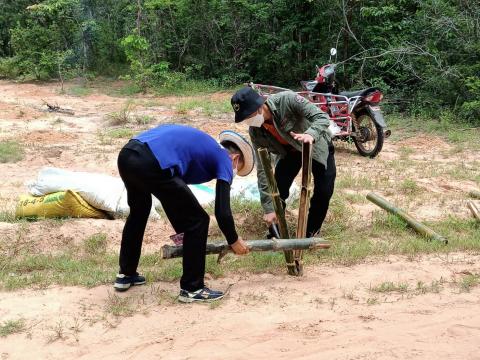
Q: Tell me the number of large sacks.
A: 3